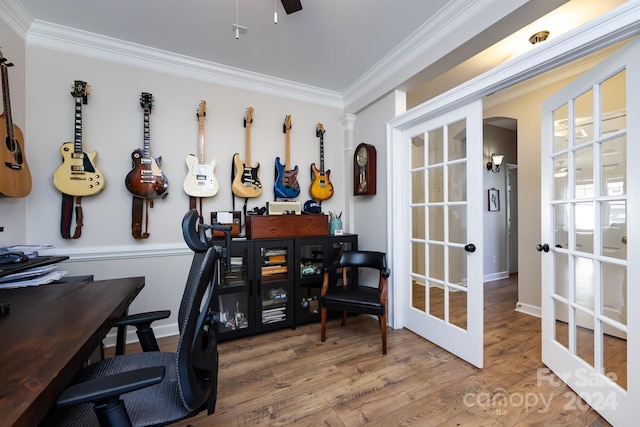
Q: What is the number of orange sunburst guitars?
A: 1